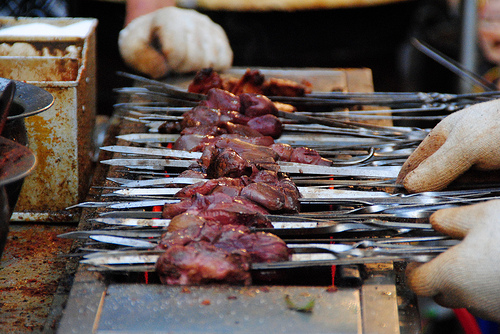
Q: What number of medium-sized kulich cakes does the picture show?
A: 0